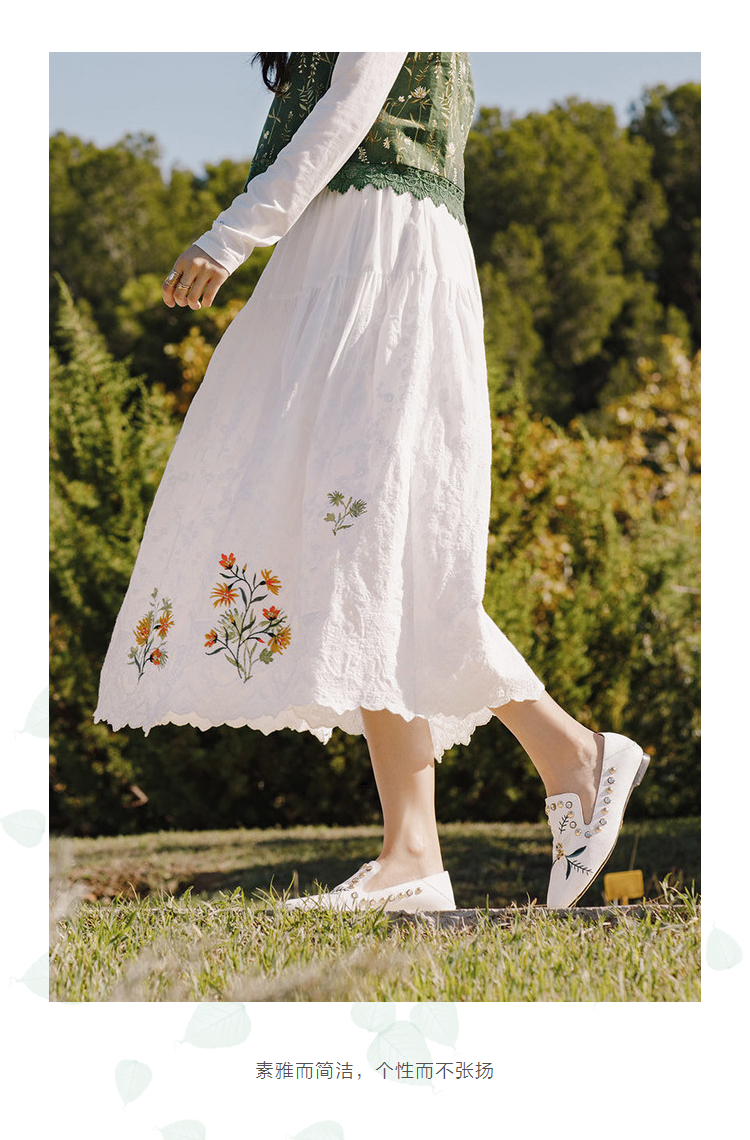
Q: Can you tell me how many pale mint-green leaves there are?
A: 11